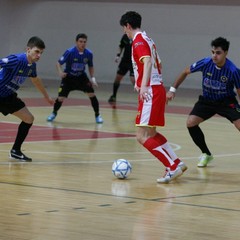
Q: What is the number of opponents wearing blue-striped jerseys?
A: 3